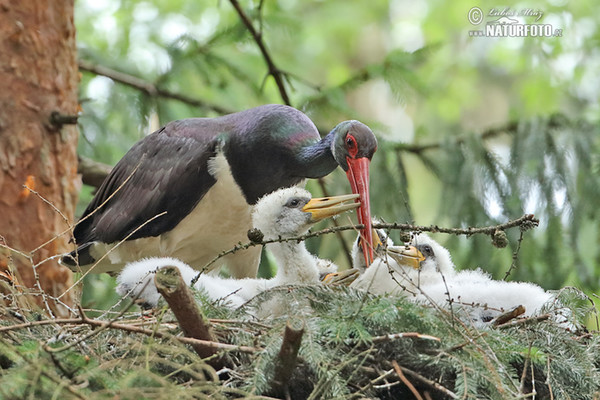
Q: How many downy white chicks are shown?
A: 4